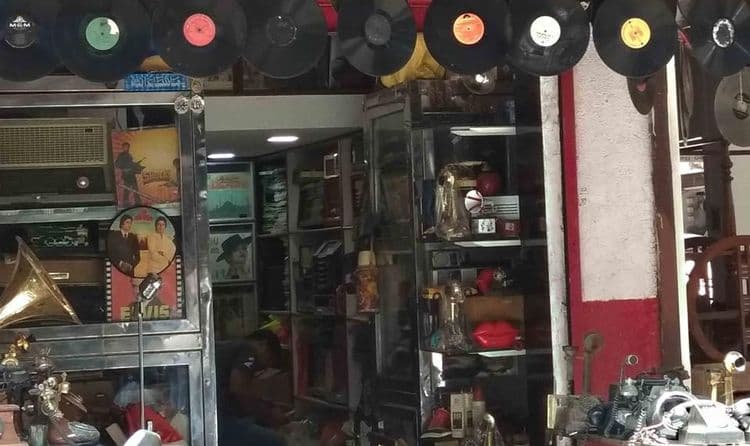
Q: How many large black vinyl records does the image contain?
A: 9